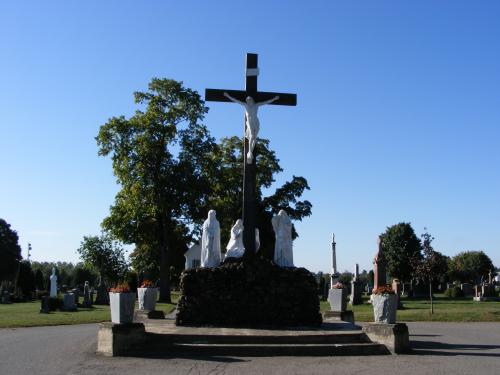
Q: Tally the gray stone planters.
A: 4